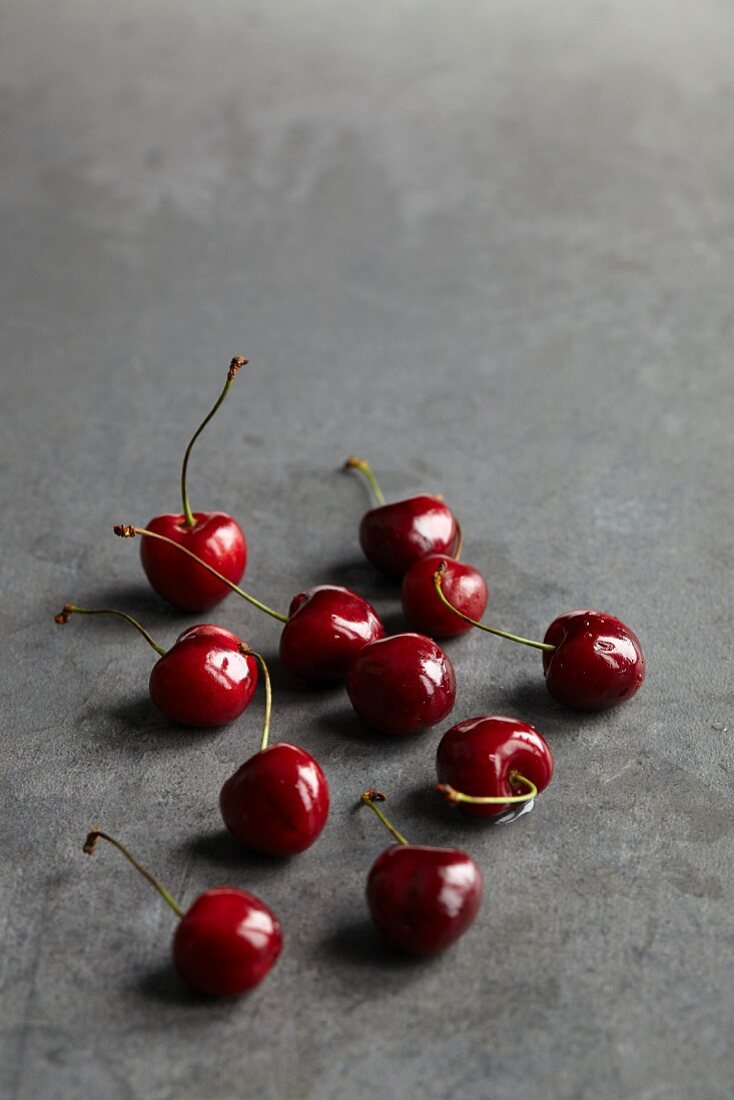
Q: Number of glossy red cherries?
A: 11